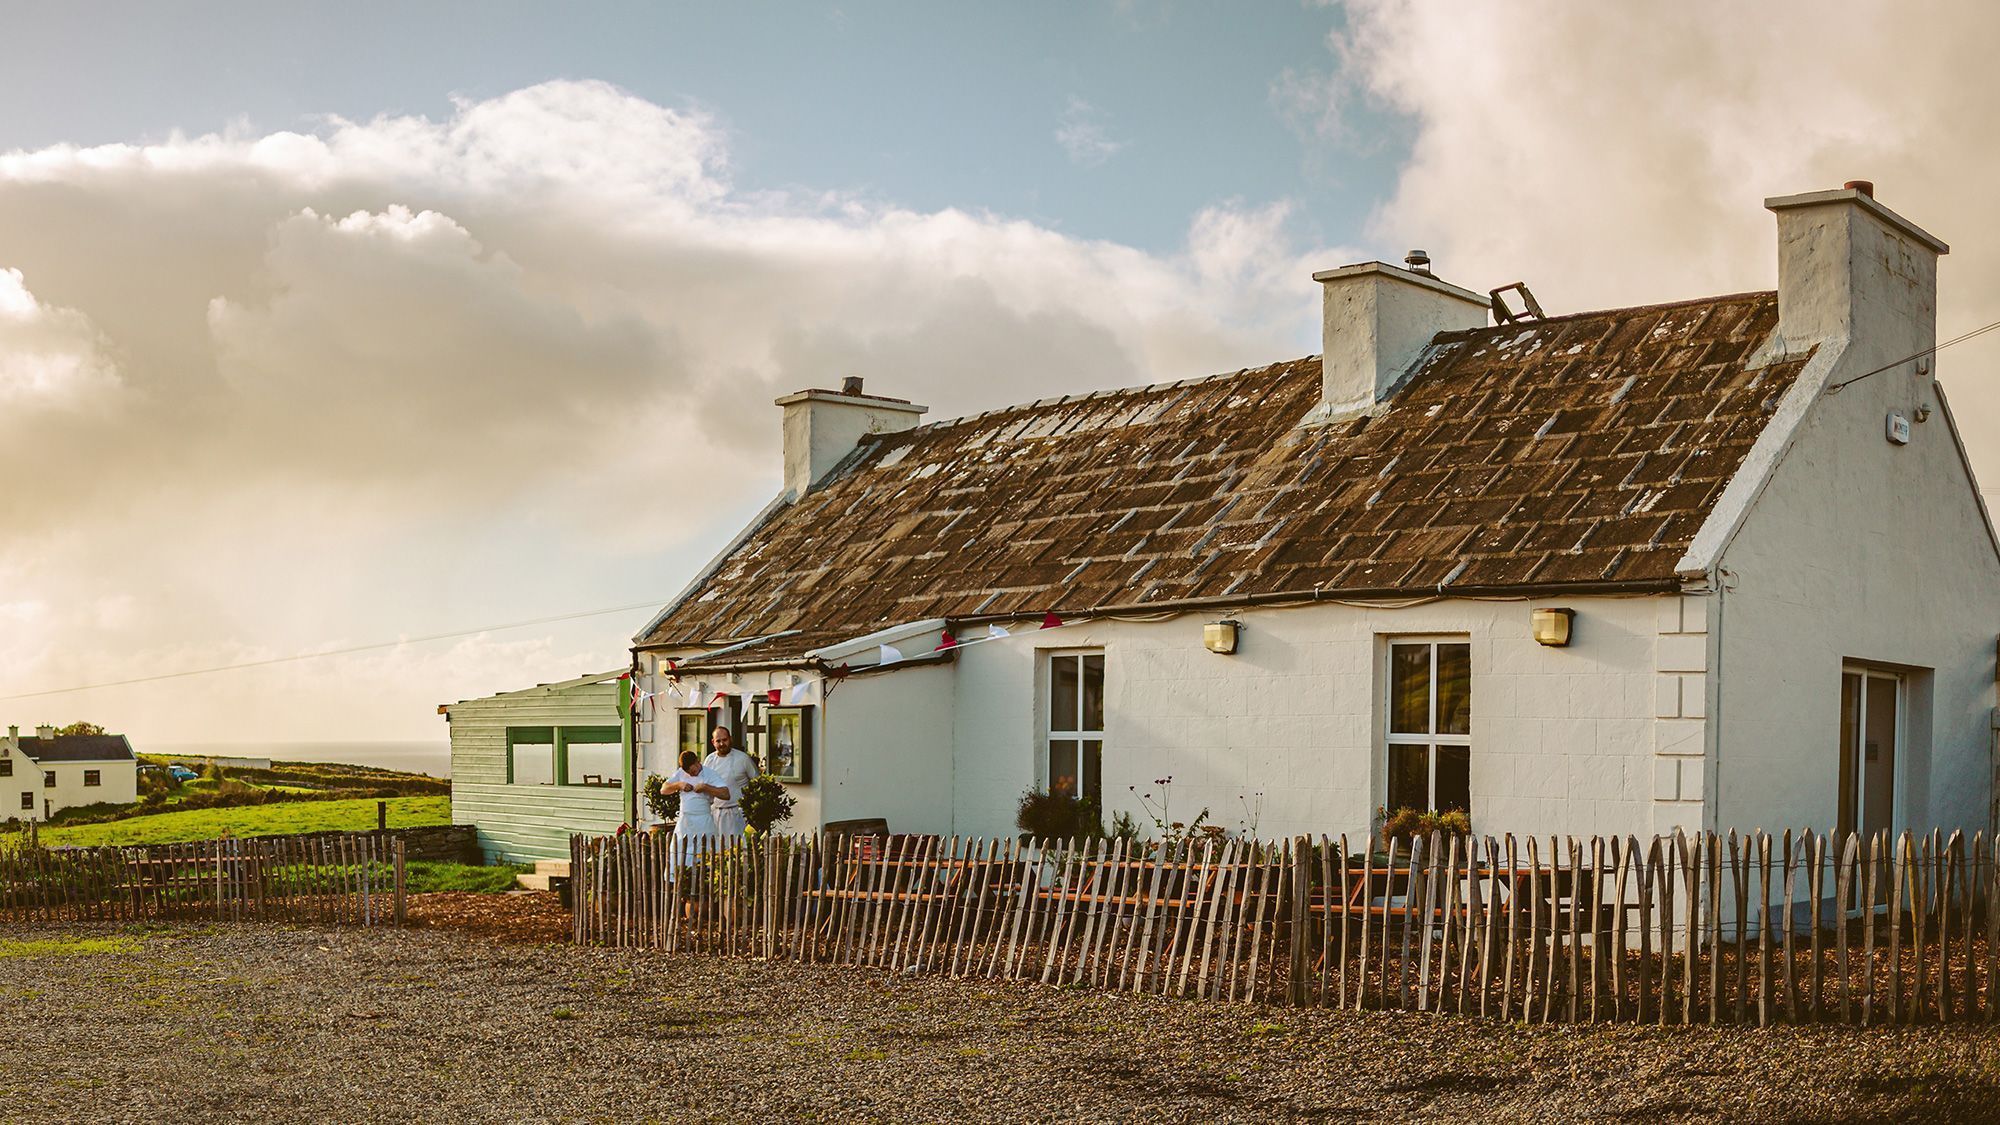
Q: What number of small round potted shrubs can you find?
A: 2